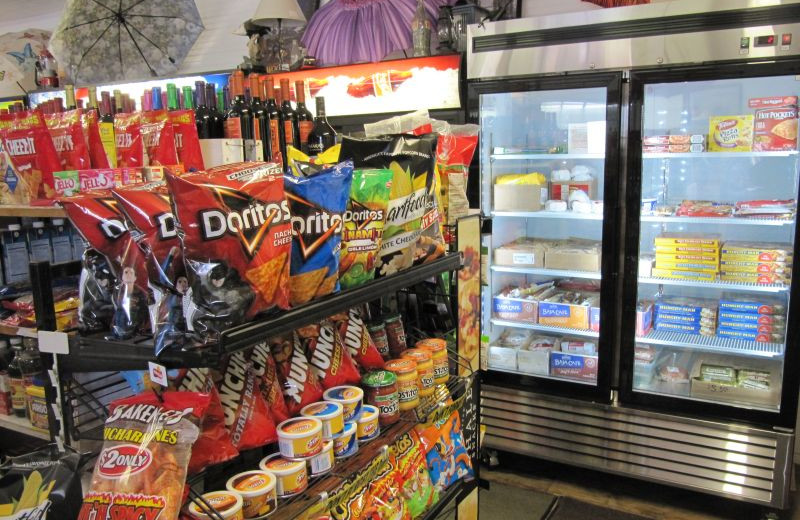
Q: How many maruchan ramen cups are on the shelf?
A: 0